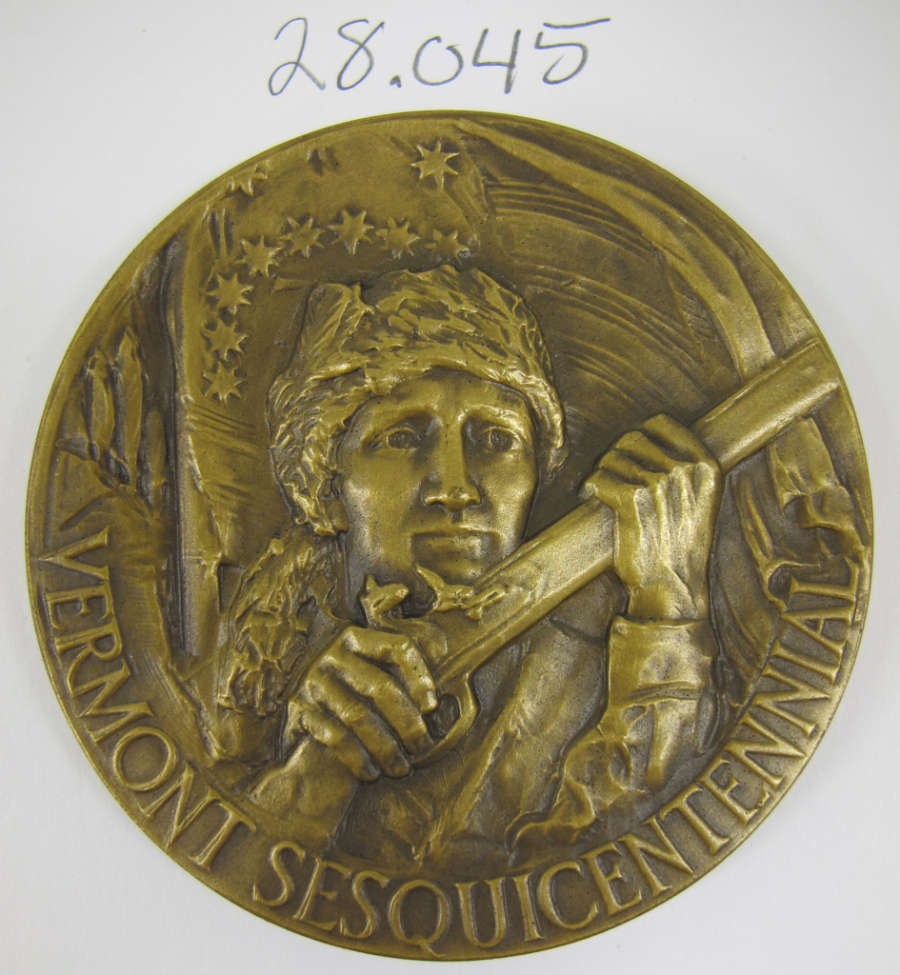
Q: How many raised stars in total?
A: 10